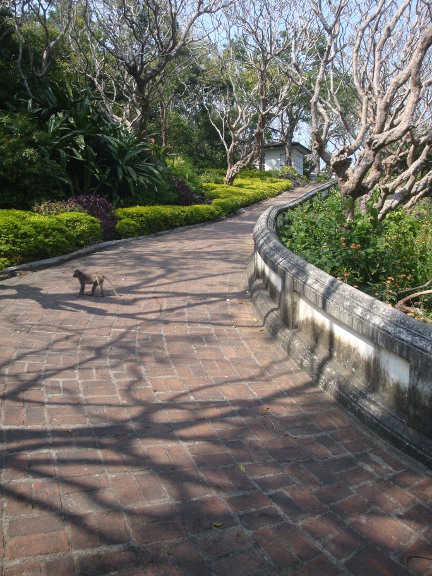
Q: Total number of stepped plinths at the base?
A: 1